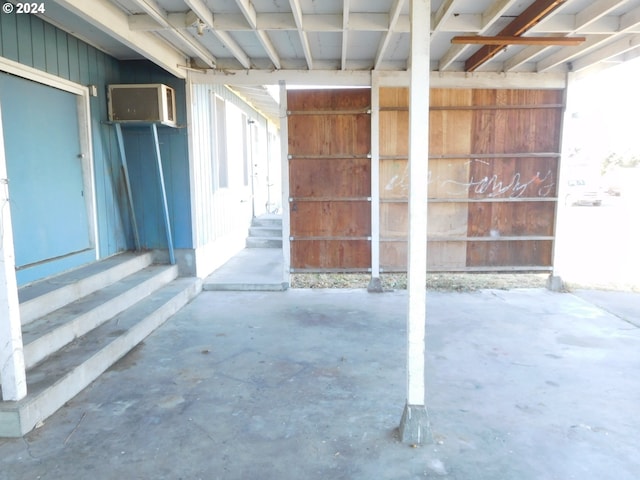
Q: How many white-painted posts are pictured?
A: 5